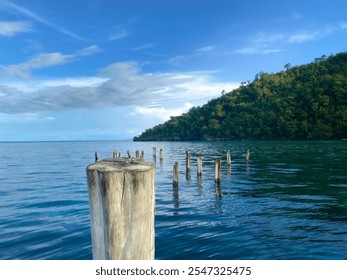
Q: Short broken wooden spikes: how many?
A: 14